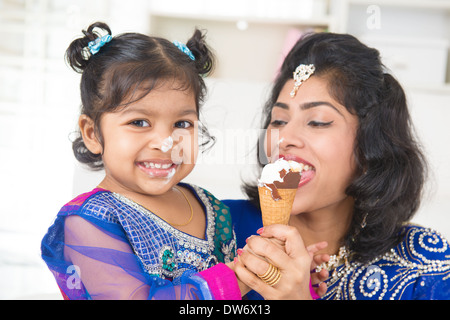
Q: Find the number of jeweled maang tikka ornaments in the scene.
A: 1